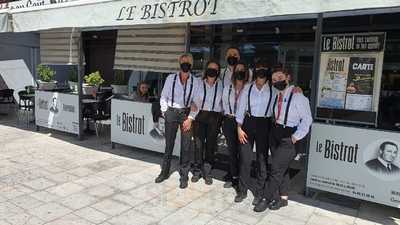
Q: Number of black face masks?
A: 6